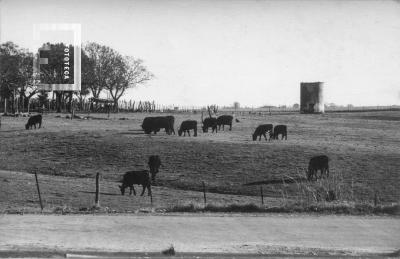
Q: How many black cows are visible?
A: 10